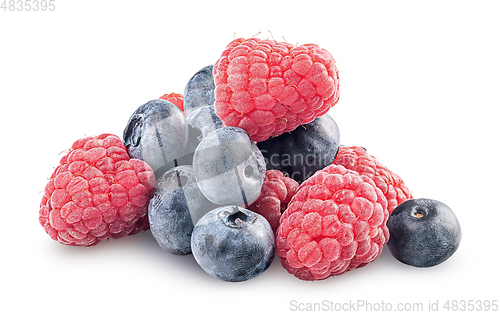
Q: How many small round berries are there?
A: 8